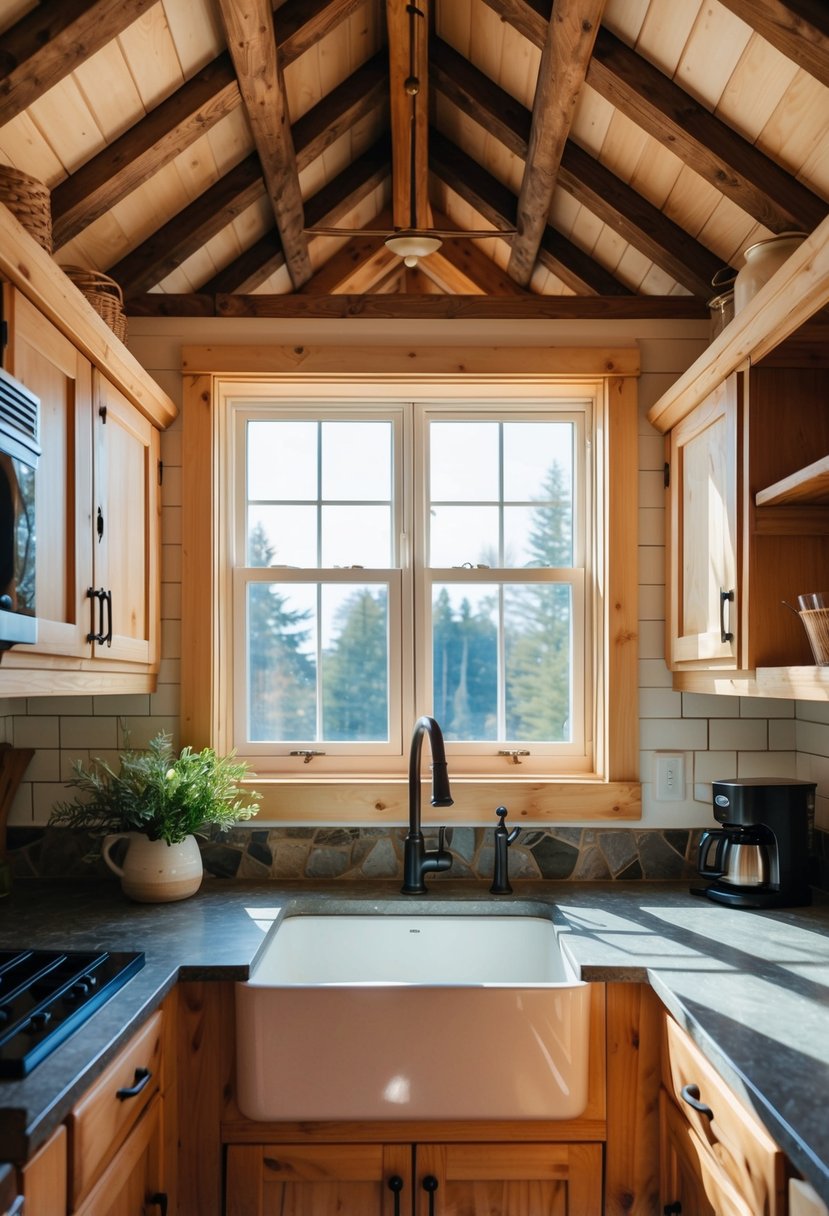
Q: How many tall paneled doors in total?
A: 3